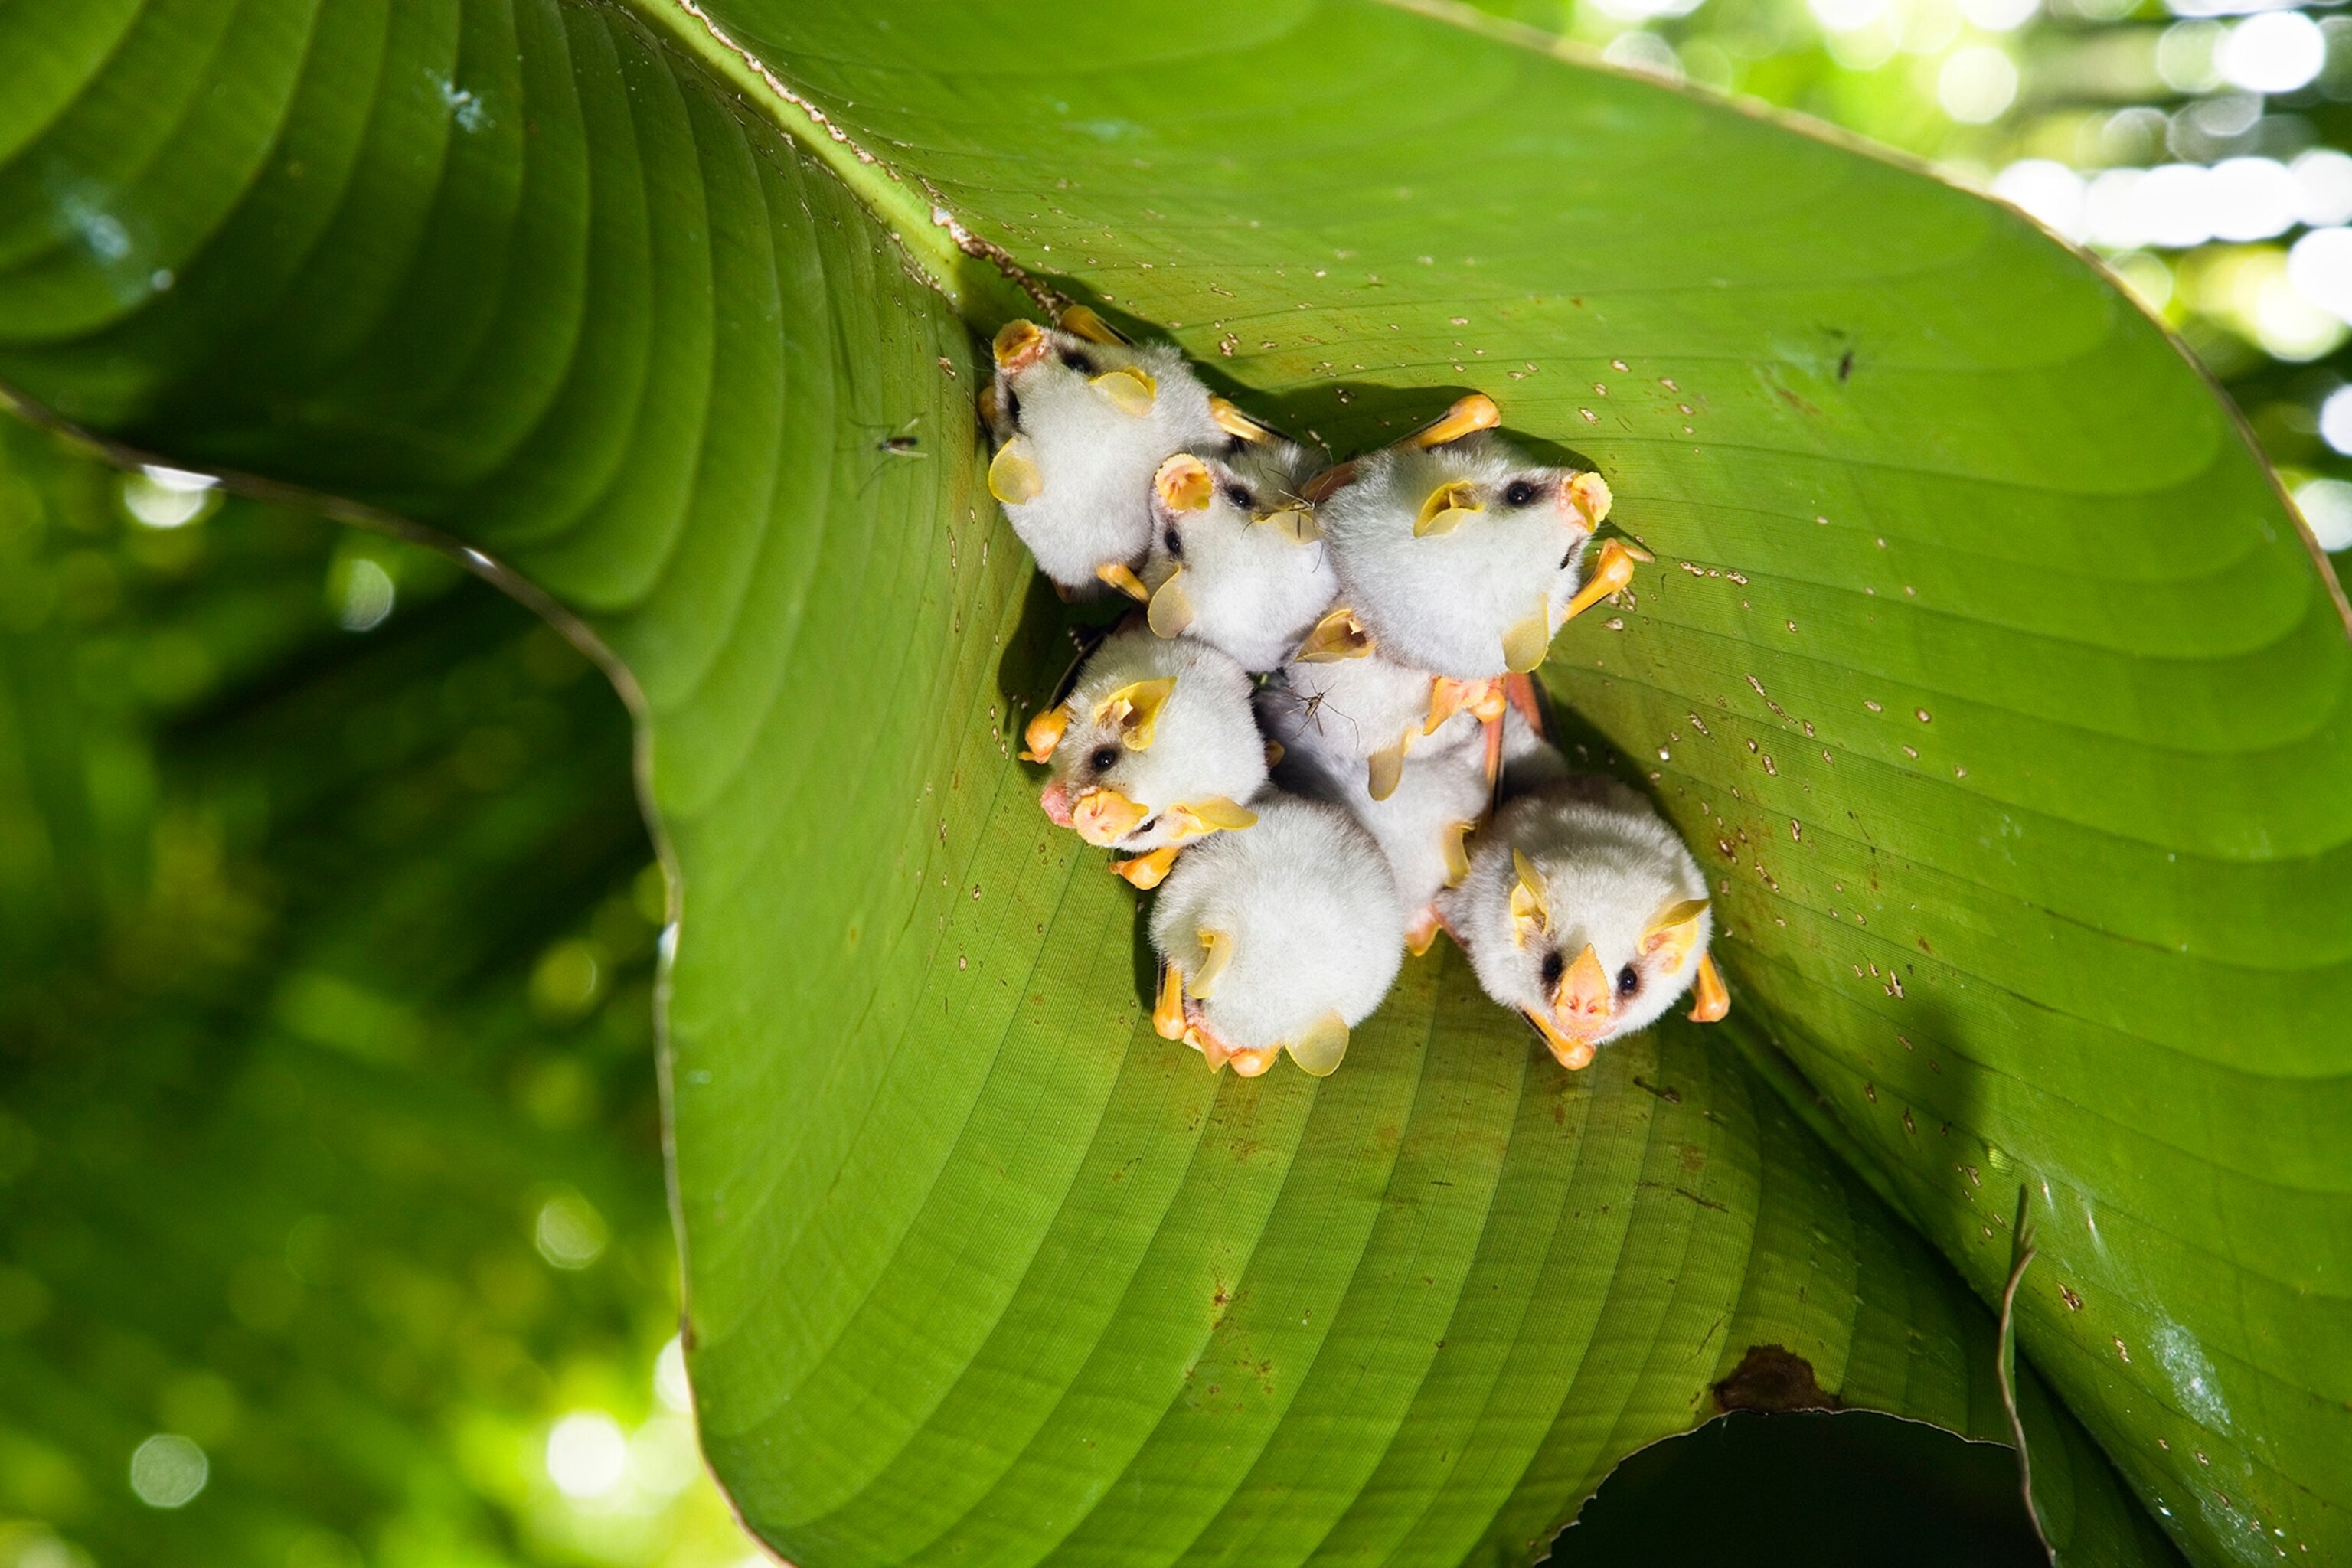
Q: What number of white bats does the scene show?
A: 8